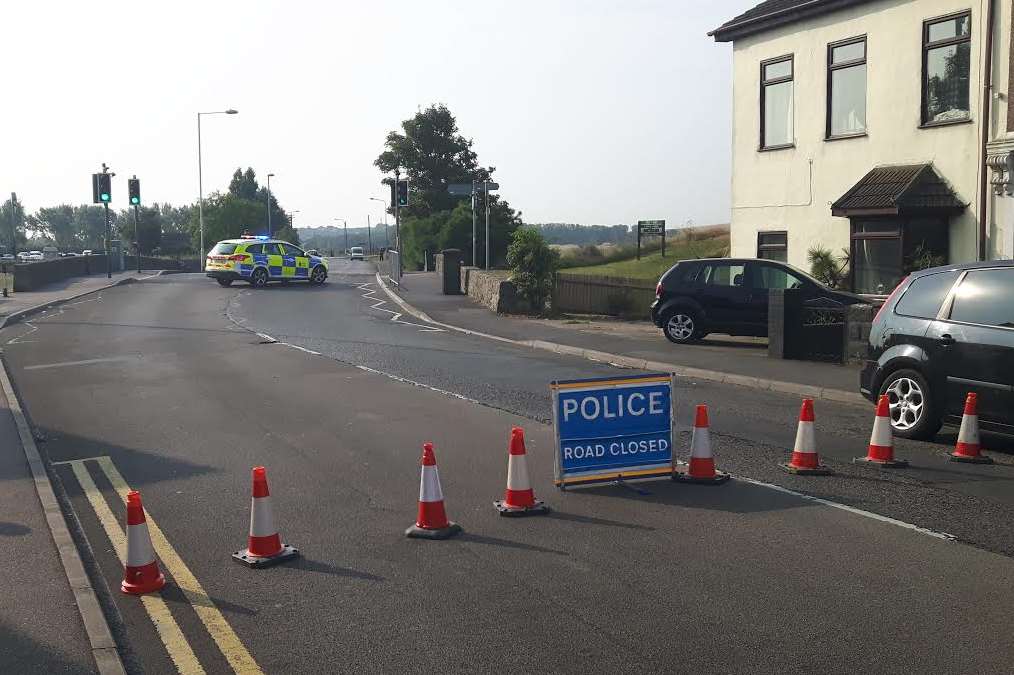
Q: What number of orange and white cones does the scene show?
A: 8